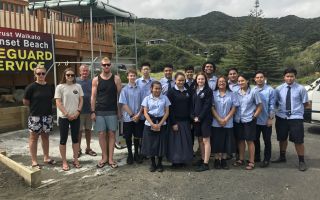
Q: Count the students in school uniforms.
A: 13